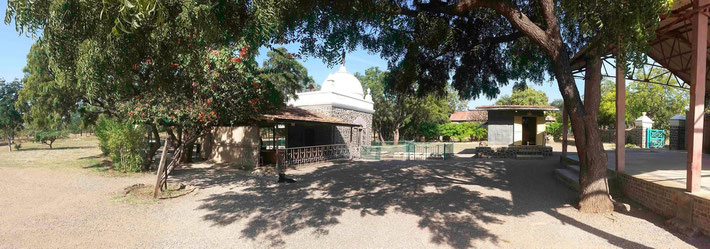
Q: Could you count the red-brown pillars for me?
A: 3